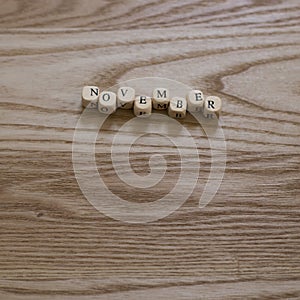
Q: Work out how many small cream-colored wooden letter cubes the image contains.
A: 8